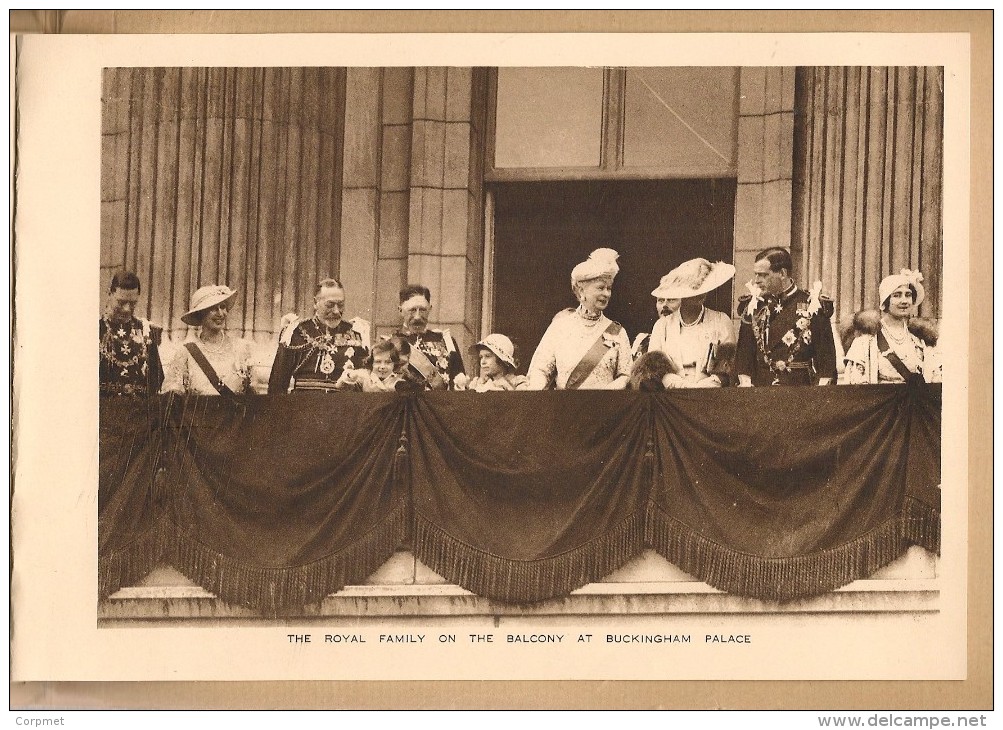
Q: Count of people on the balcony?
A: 12